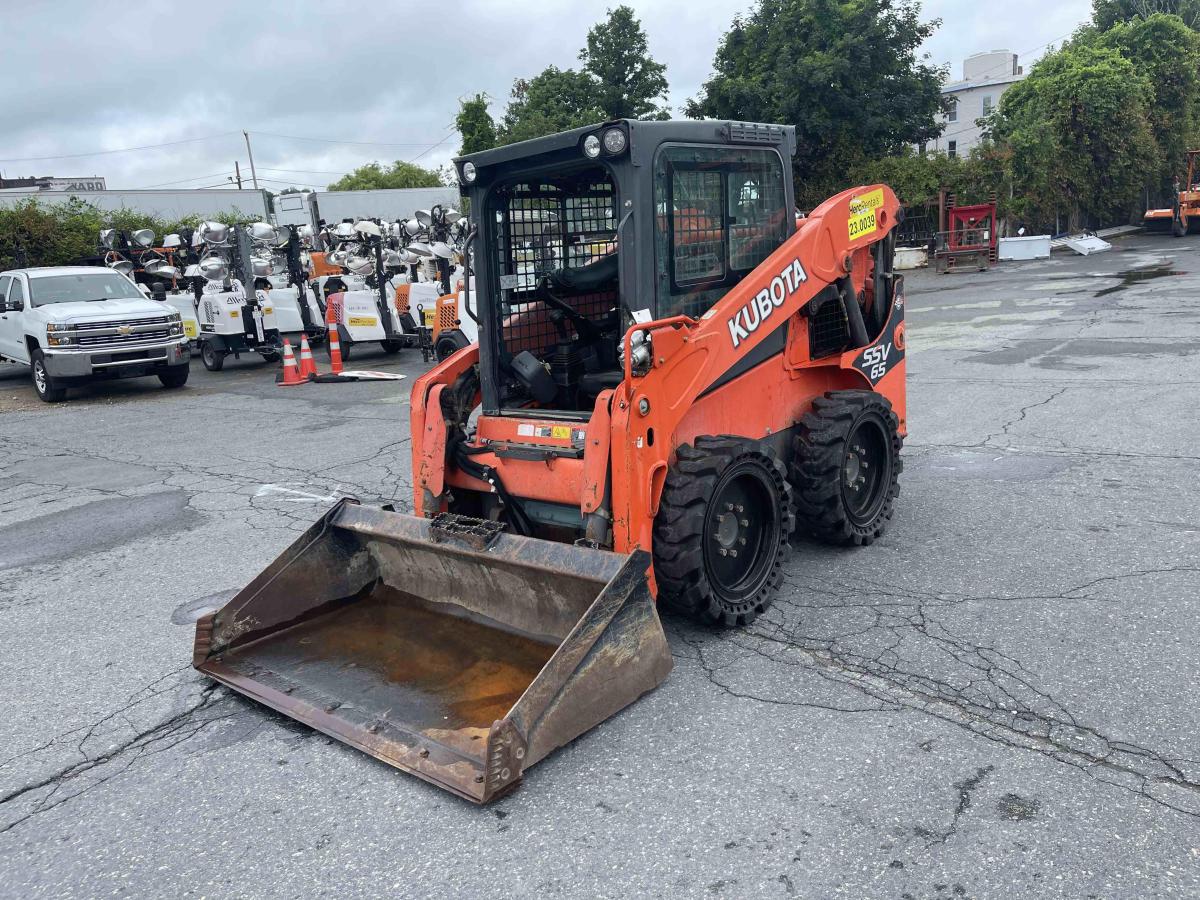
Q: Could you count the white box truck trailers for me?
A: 2